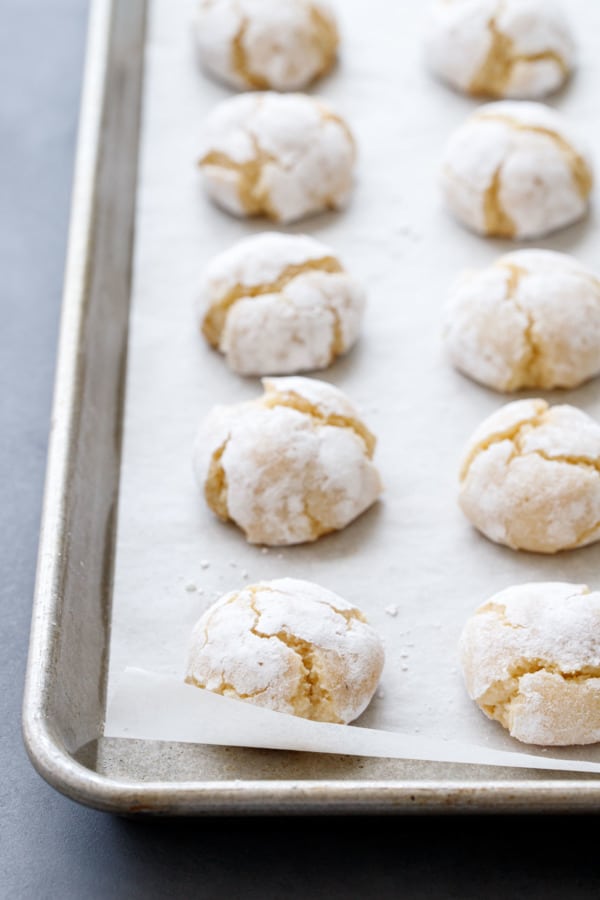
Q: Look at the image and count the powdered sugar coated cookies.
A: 10